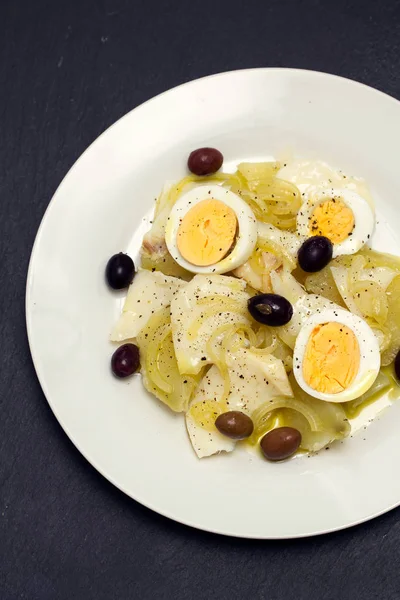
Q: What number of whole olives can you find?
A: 7